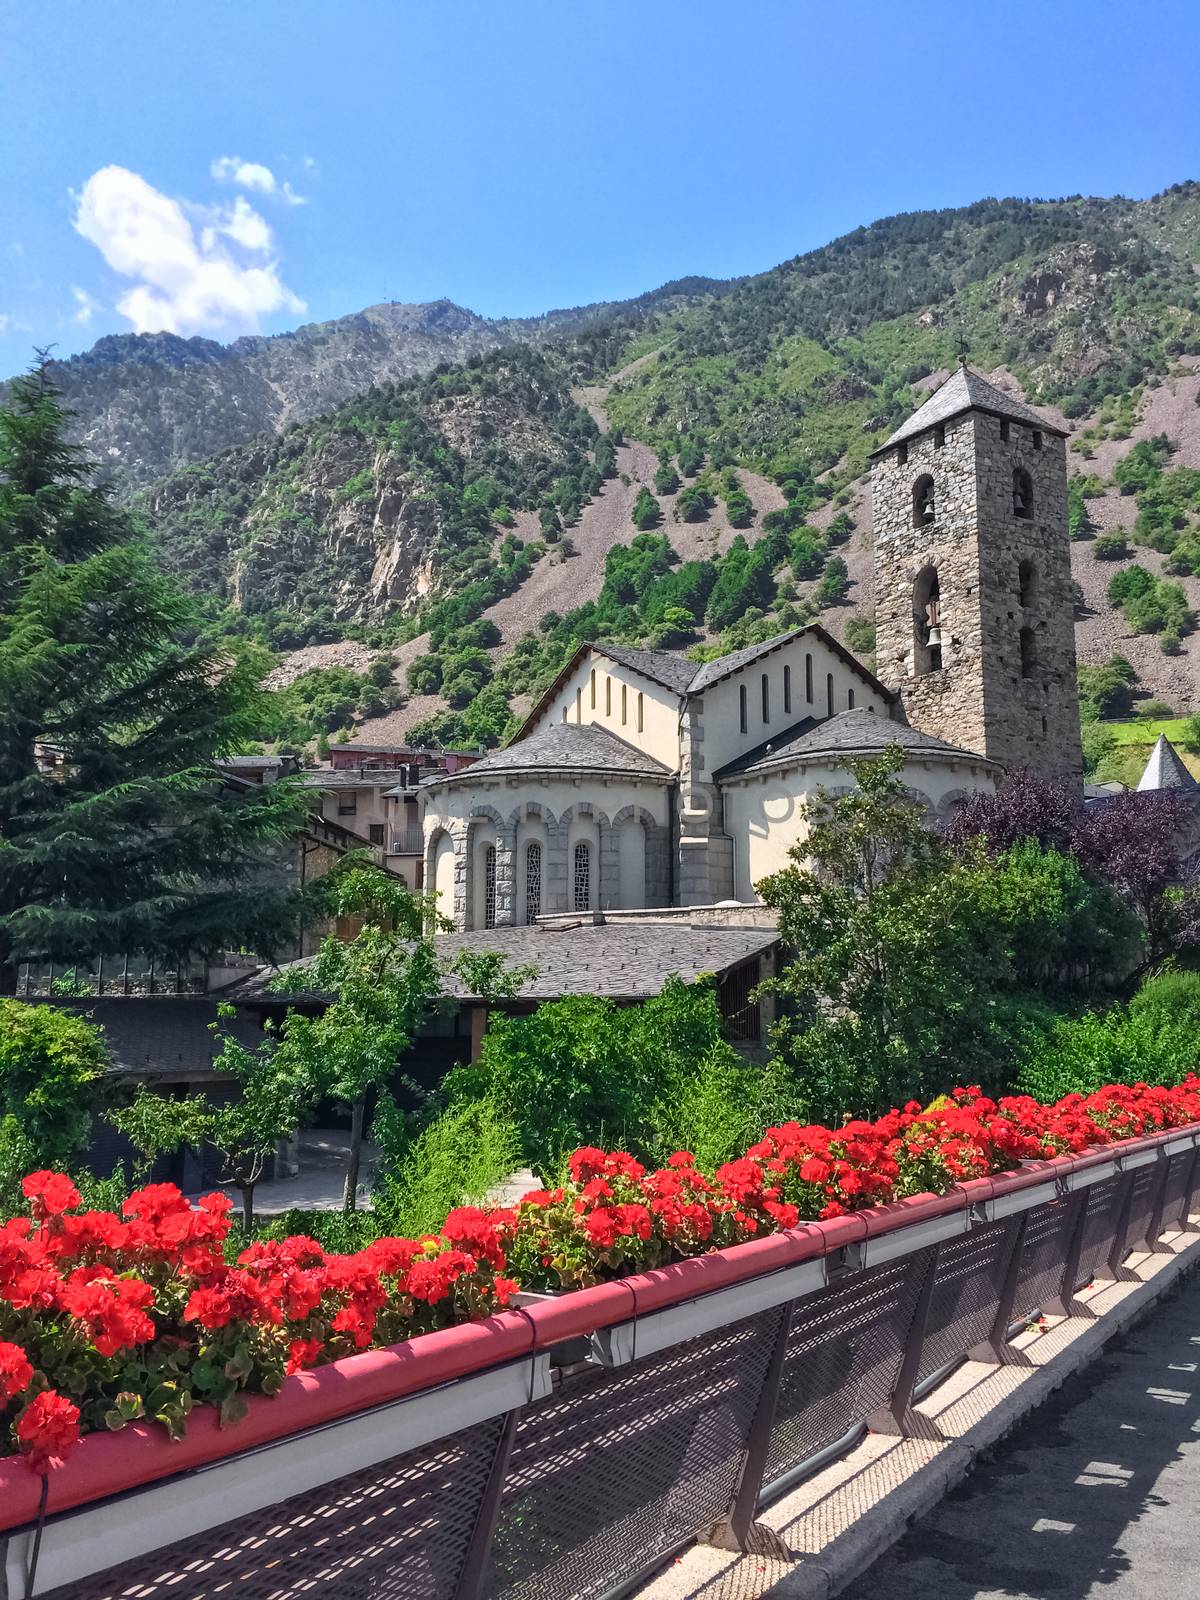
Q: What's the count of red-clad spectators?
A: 0